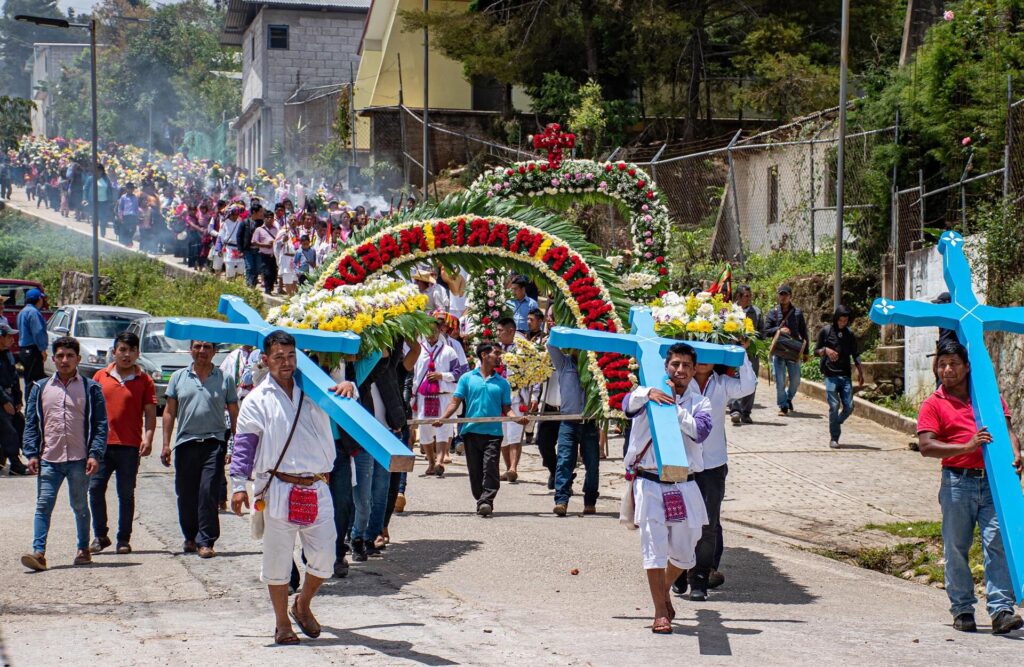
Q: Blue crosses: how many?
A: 3